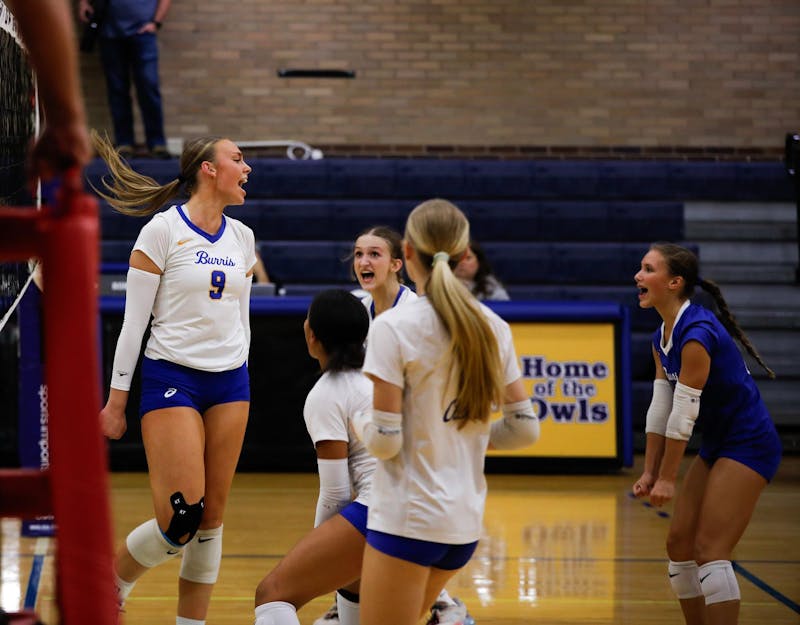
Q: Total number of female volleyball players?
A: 5